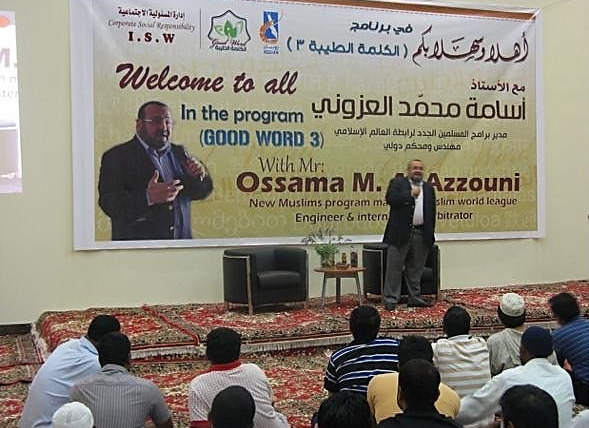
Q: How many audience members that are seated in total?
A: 14